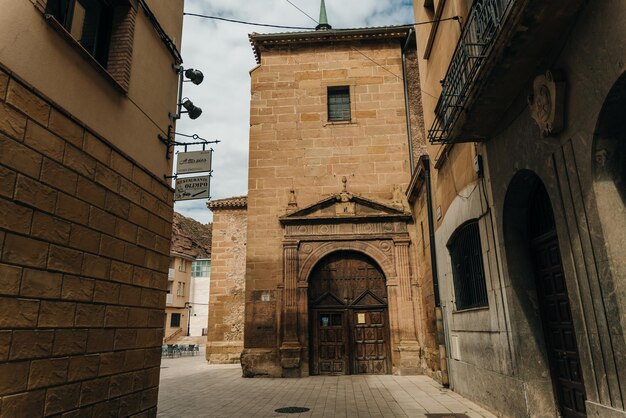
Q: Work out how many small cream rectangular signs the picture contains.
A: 2